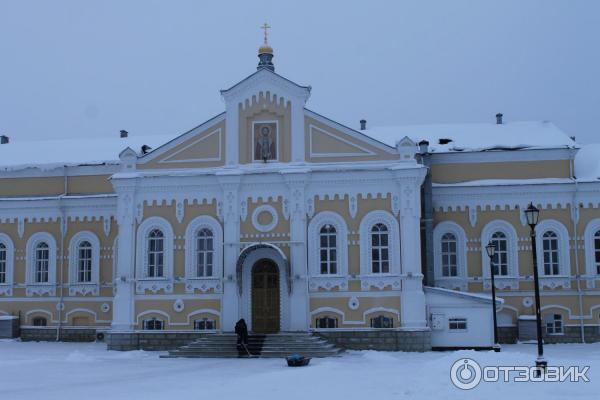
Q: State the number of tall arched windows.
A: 11